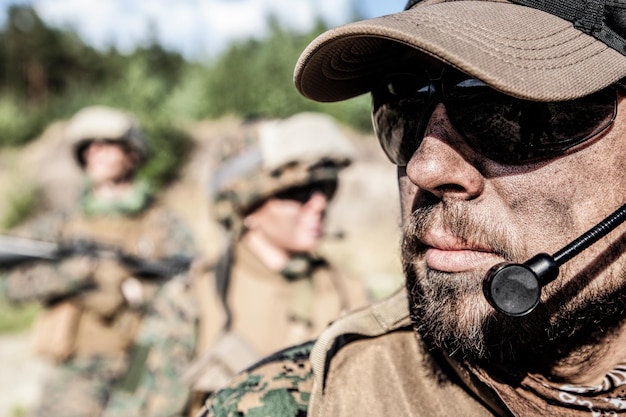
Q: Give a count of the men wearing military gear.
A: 3